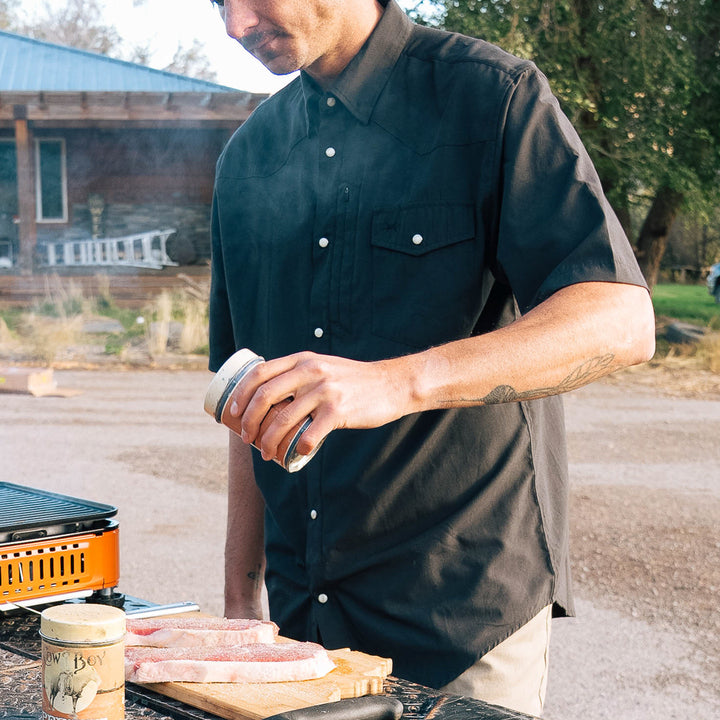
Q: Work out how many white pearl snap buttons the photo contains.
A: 7